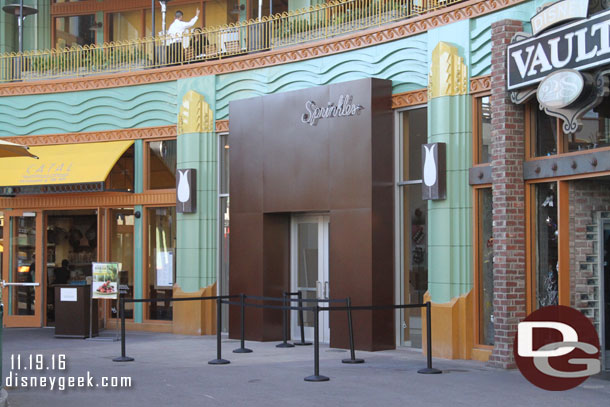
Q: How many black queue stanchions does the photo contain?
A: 8